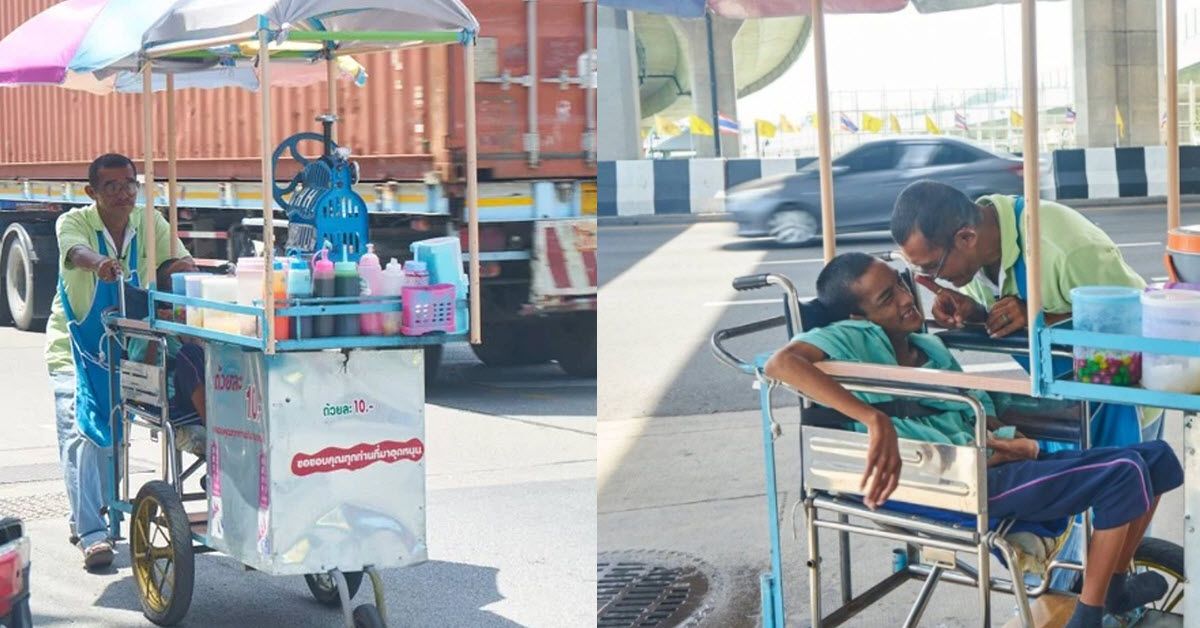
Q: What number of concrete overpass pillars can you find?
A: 3